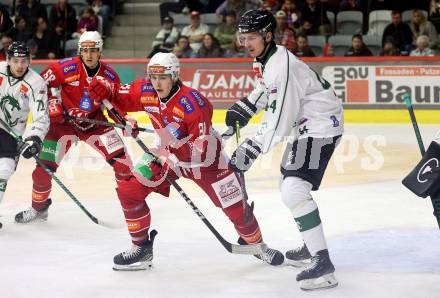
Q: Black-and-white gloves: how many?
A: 3